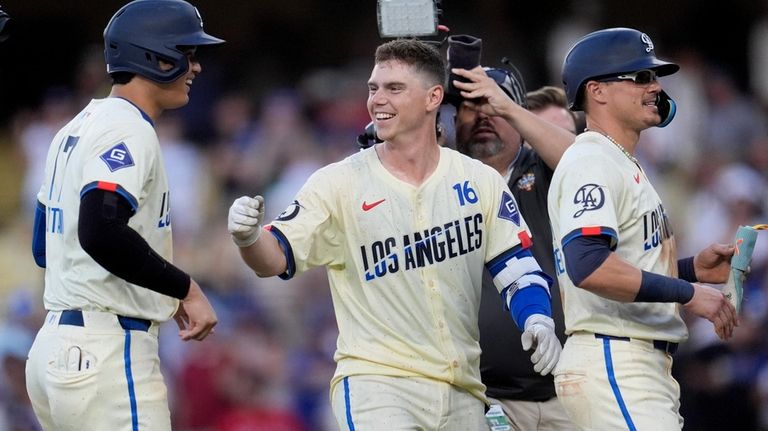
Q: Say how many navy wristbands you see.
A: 2